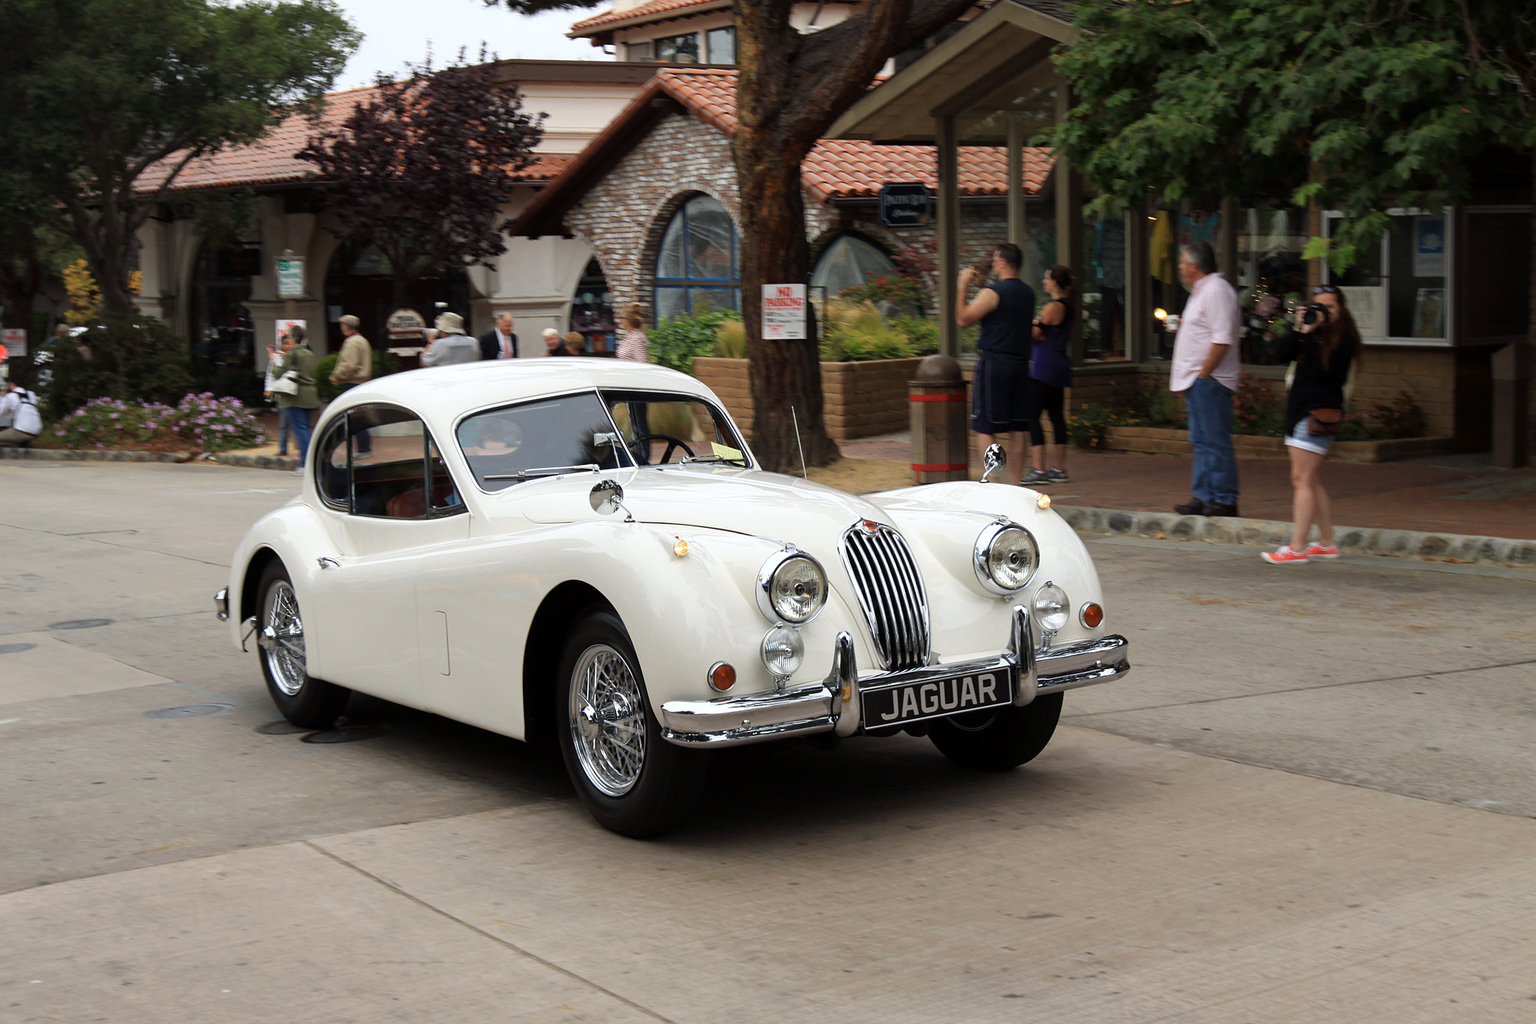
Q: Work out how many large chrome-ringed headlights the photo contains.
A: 2